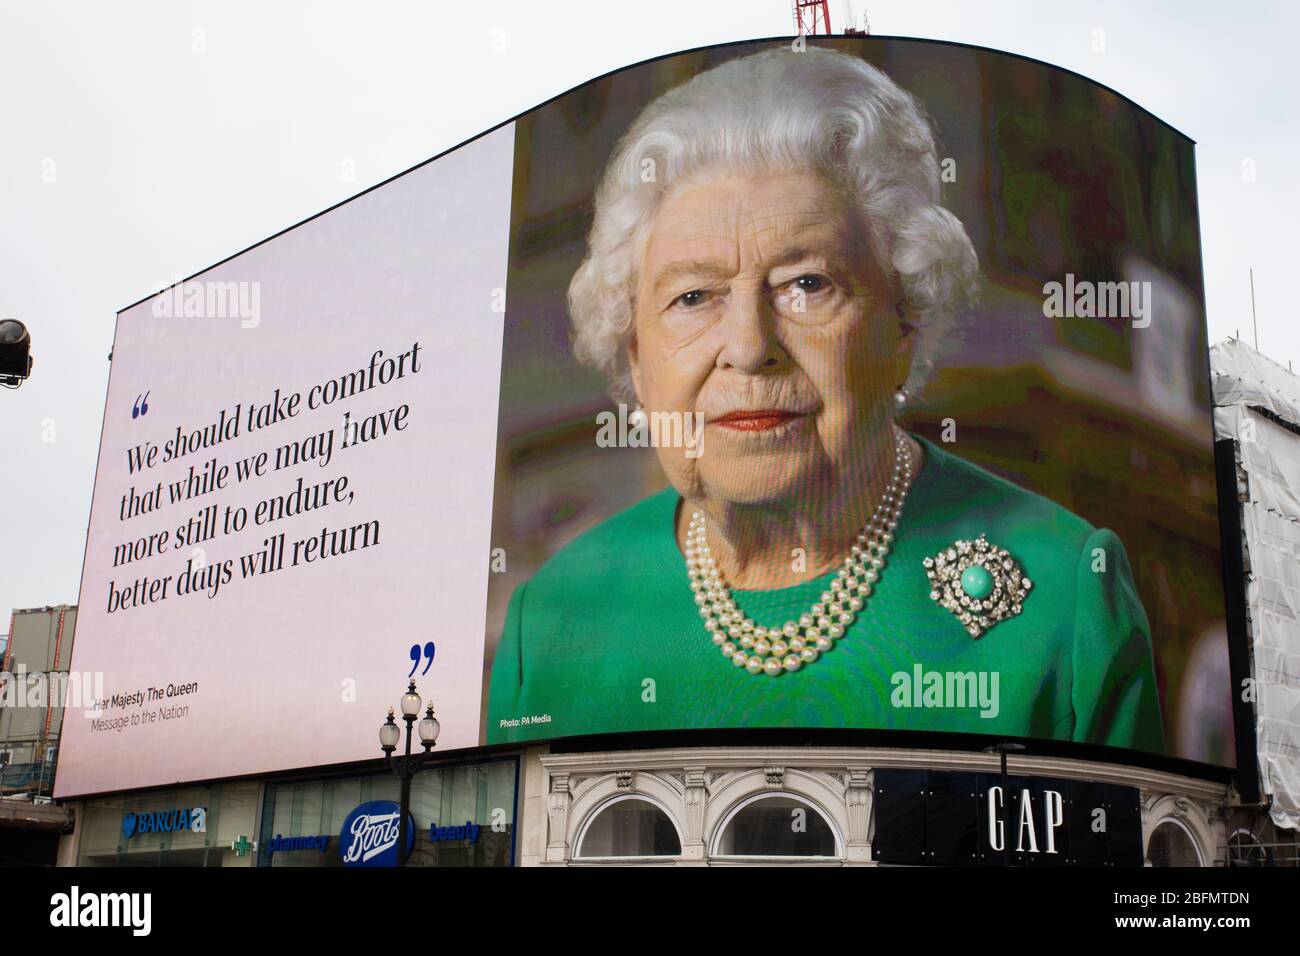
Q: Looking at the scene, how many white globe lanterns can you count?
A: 3